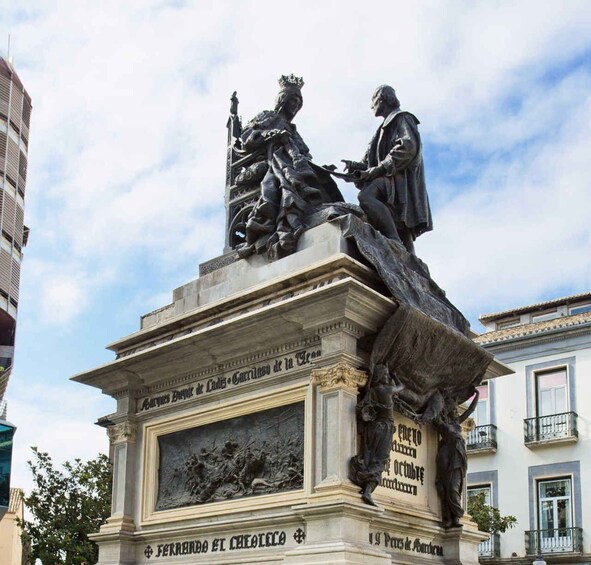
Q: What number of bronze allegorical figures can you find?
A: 2